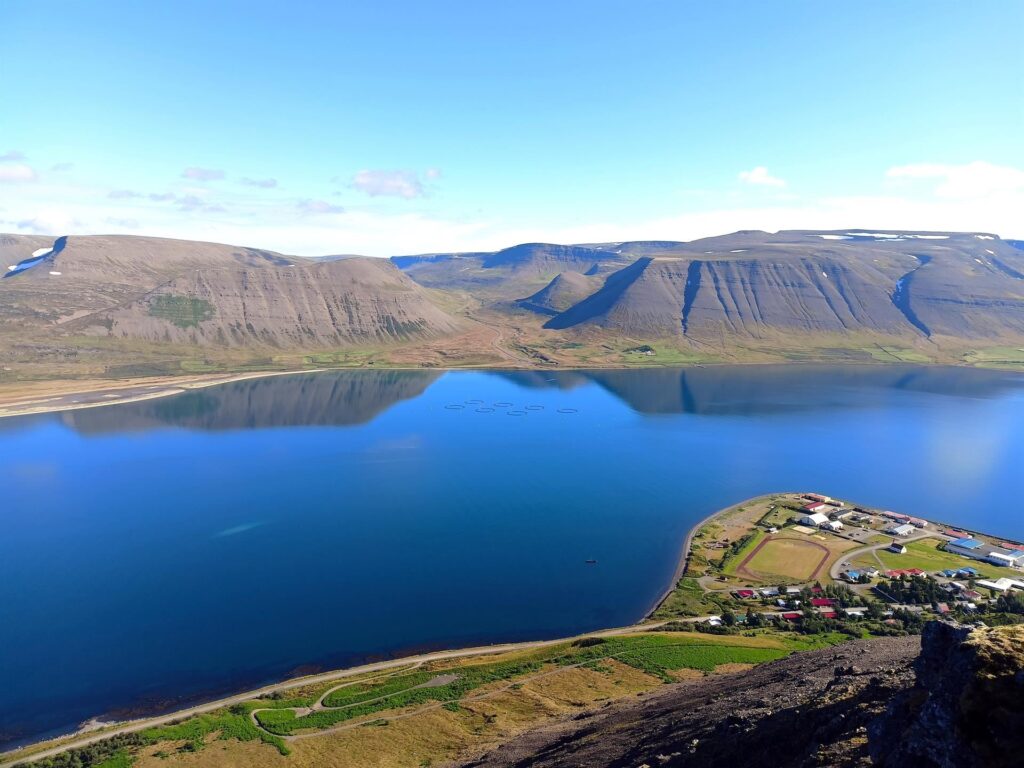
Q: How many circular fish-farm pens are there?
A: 7